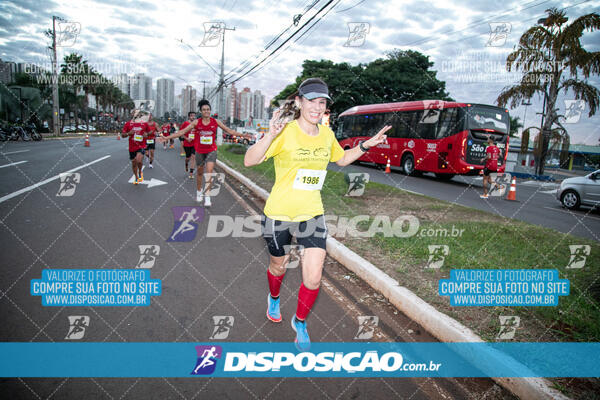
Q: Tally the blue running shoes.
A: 2